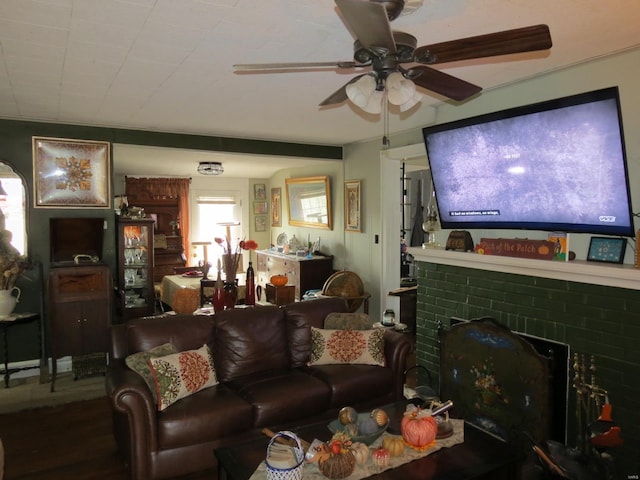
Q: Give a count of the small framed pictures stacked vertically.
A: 3